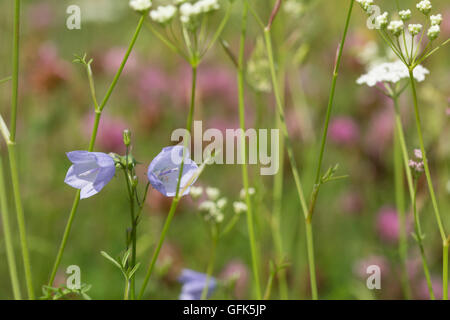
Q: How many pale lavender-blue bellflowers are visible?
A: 3